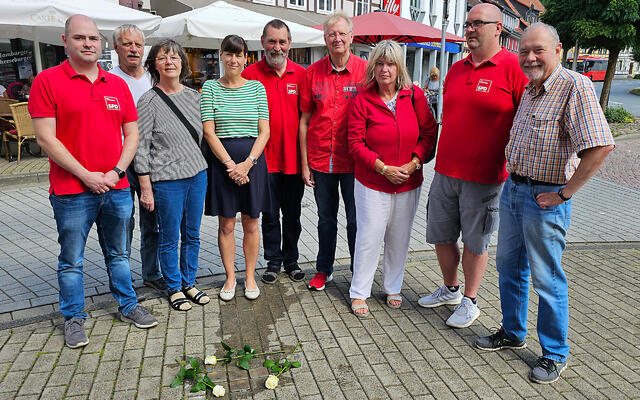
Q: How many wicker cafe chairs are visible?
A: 2